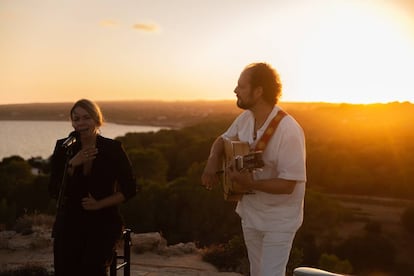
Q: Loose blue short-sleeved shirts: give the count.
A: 0